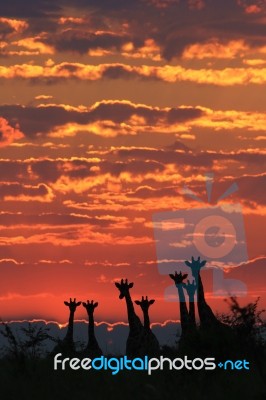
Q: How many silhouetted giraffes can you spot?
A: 7